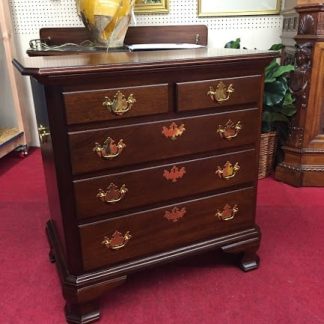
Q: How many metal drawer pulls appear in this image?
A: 8